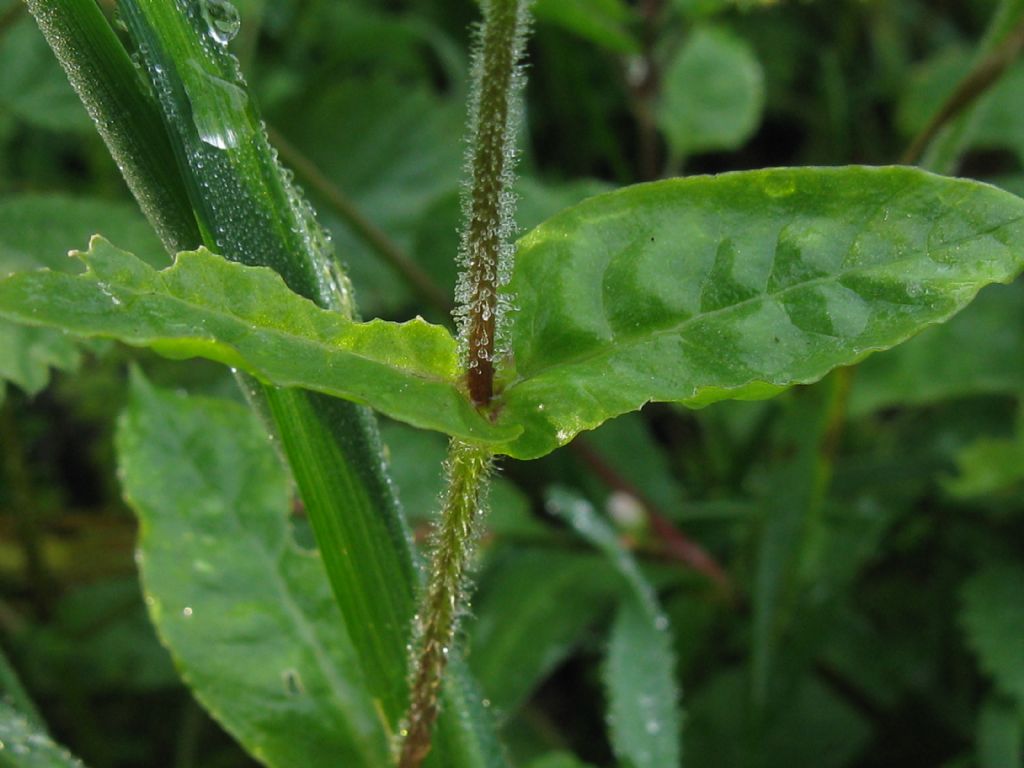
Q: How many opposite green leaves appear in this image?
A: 2